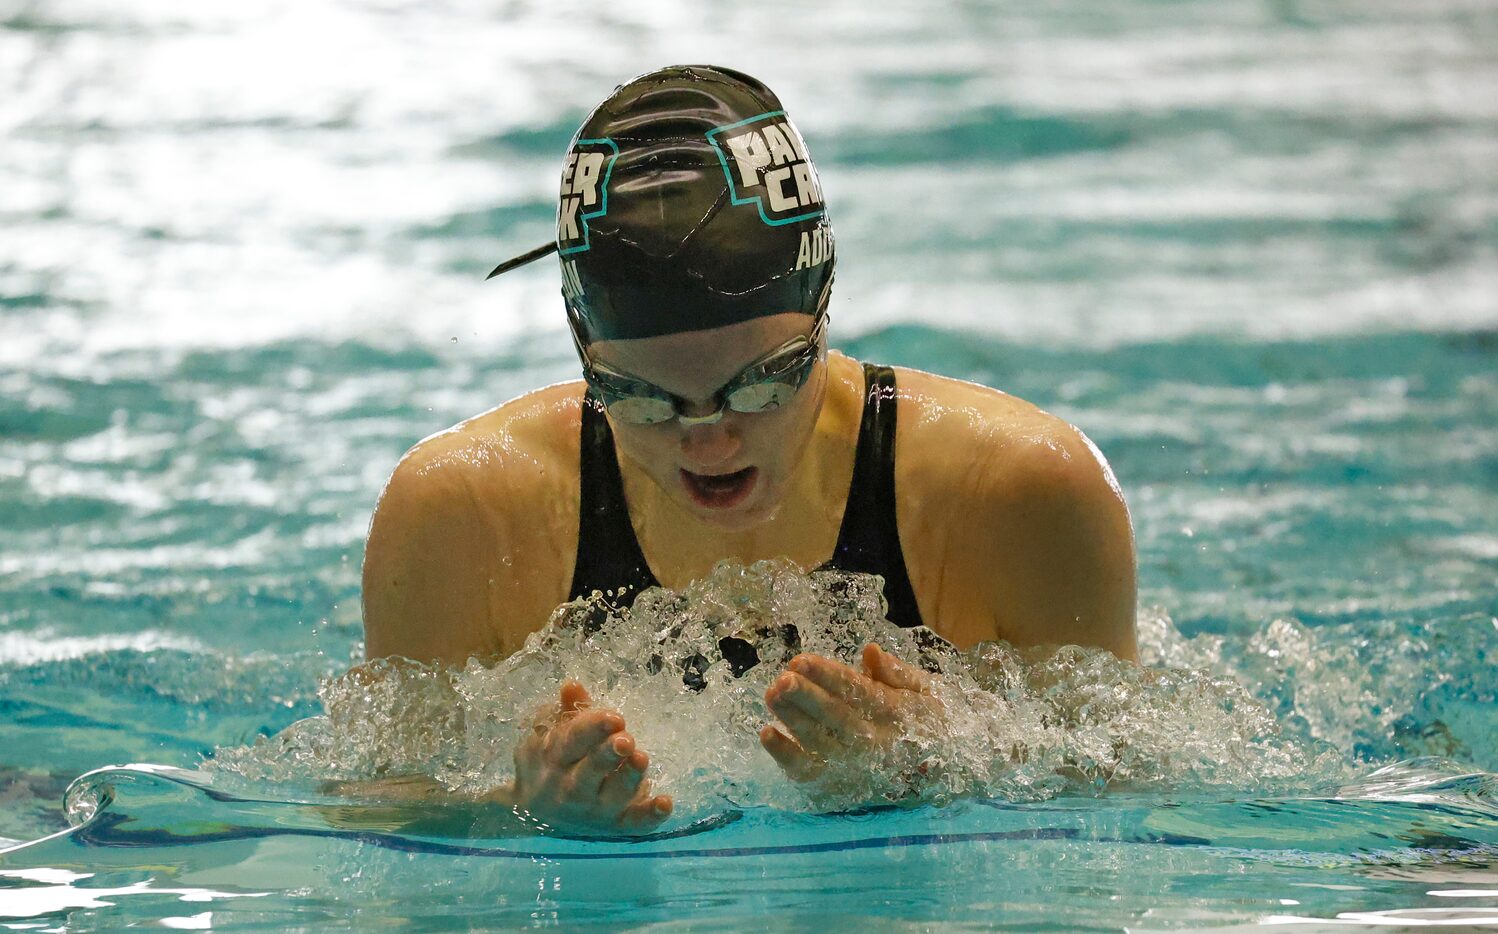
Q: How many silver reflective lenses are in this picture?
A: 2